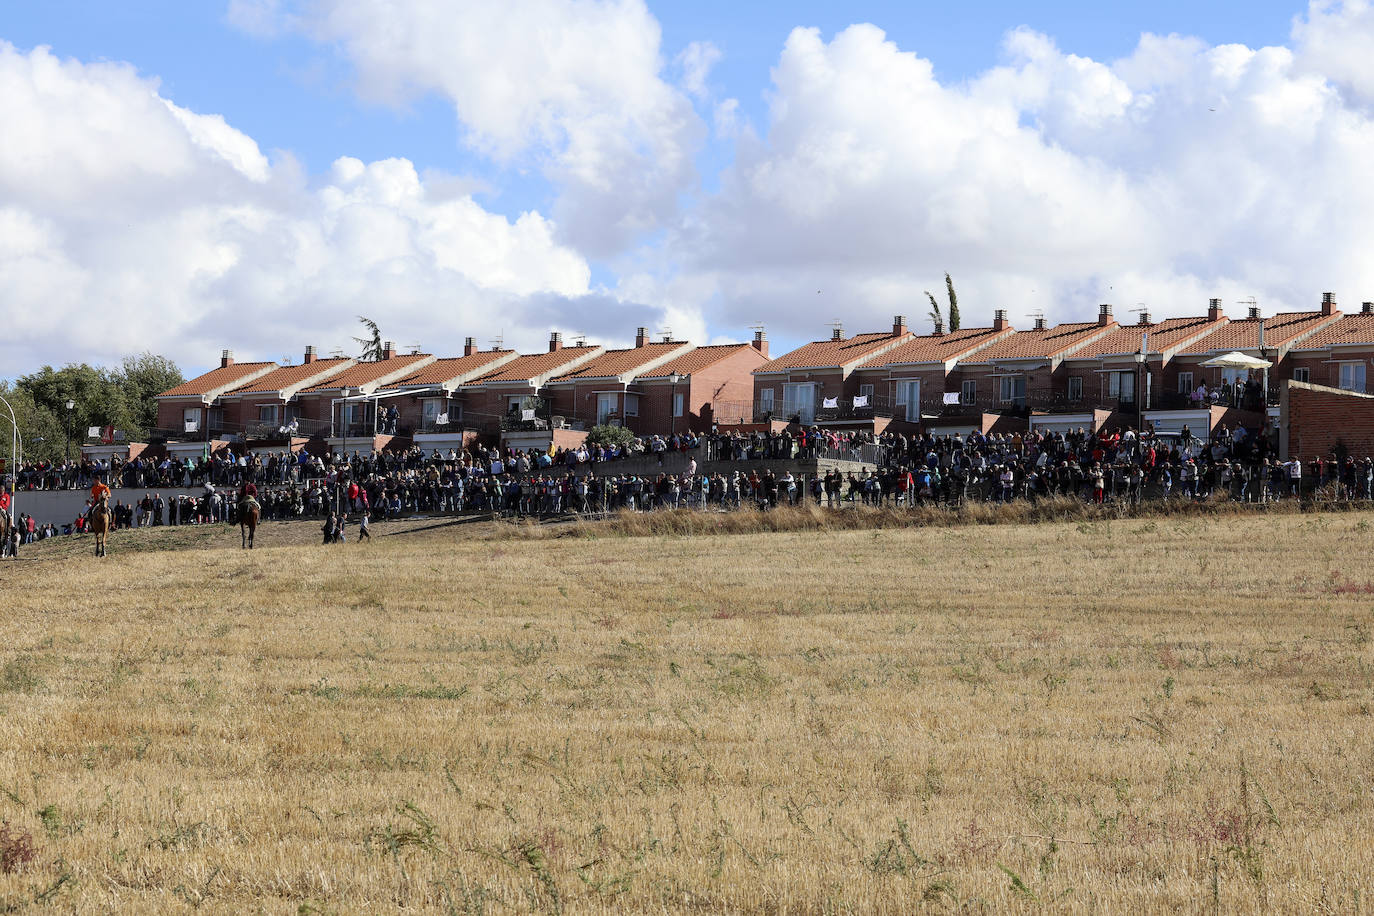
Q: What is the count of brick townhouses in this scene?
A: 13